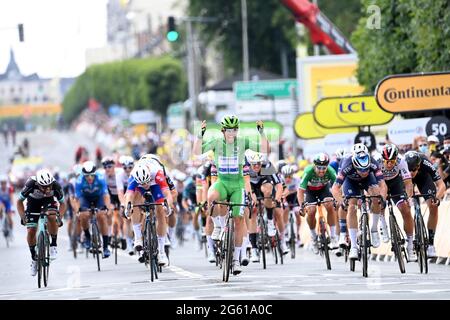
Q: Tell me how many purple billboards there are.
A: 0